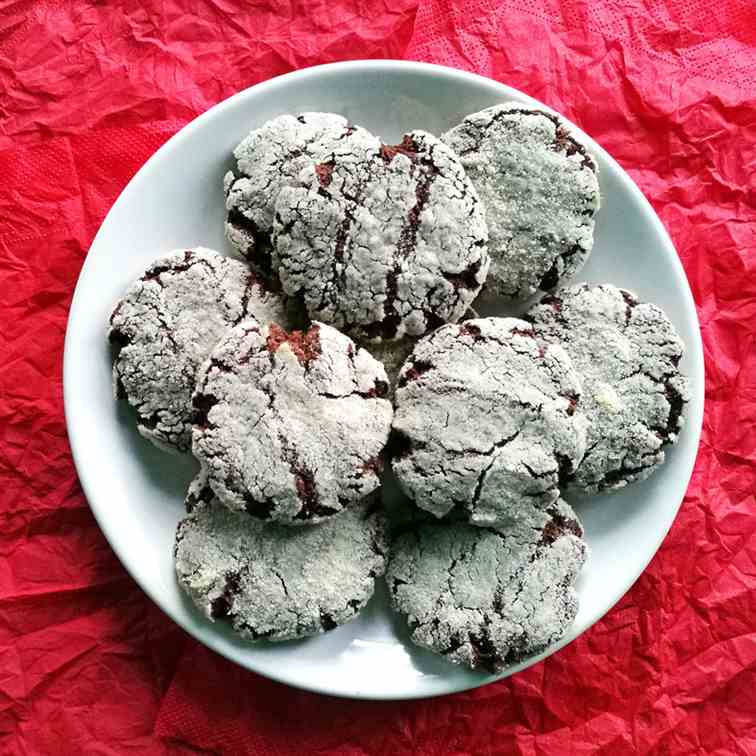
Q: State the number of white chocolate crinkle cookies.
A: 9